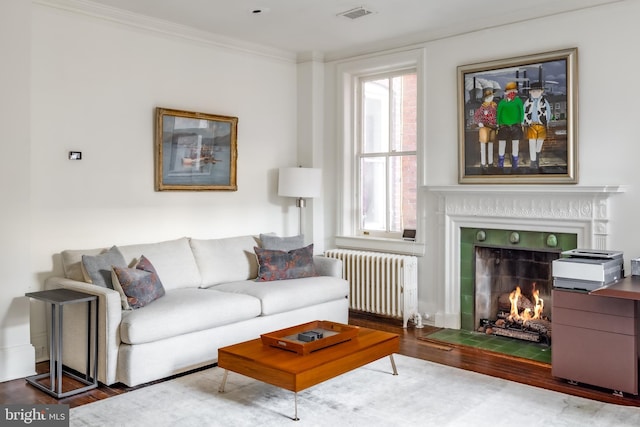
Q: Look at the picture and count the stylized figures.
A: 3